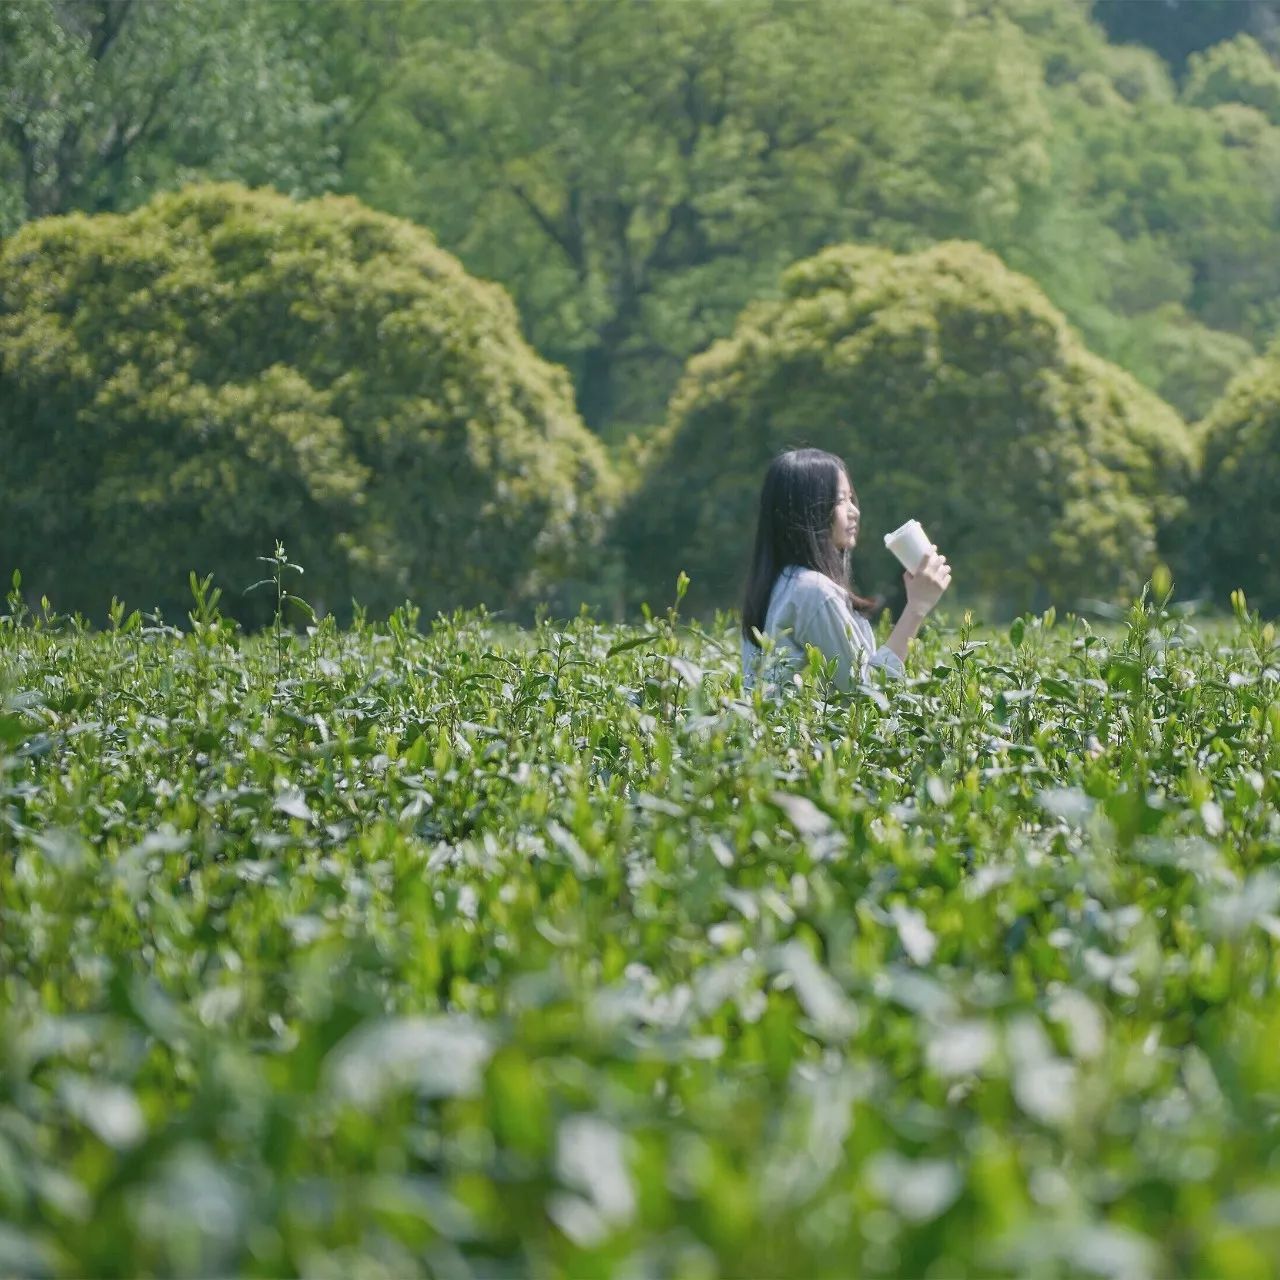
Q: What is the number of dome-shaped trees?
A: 3